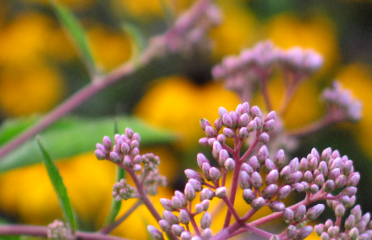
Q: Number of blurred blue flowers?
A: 0